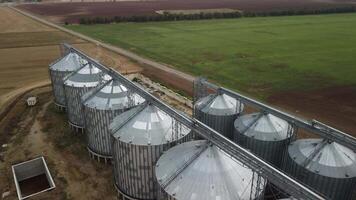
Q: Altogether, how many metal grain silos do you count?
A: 8